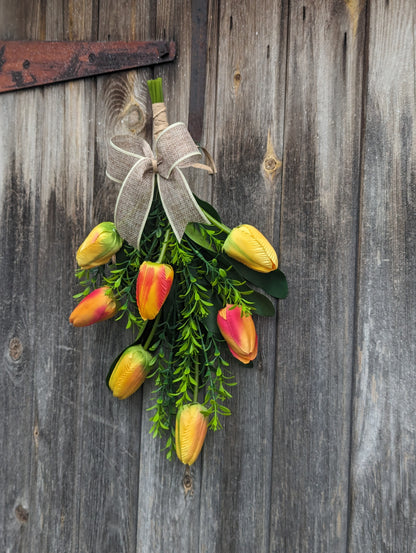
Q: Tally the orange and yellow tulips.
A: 7